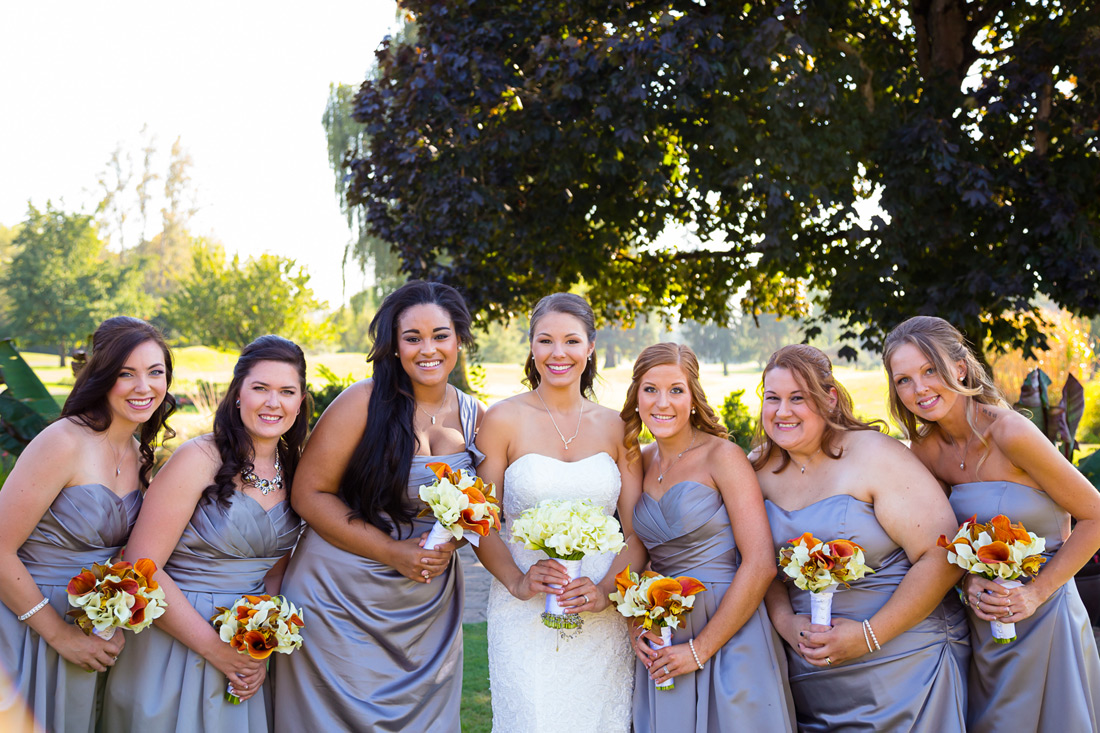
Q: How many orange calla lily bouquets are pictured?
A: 6